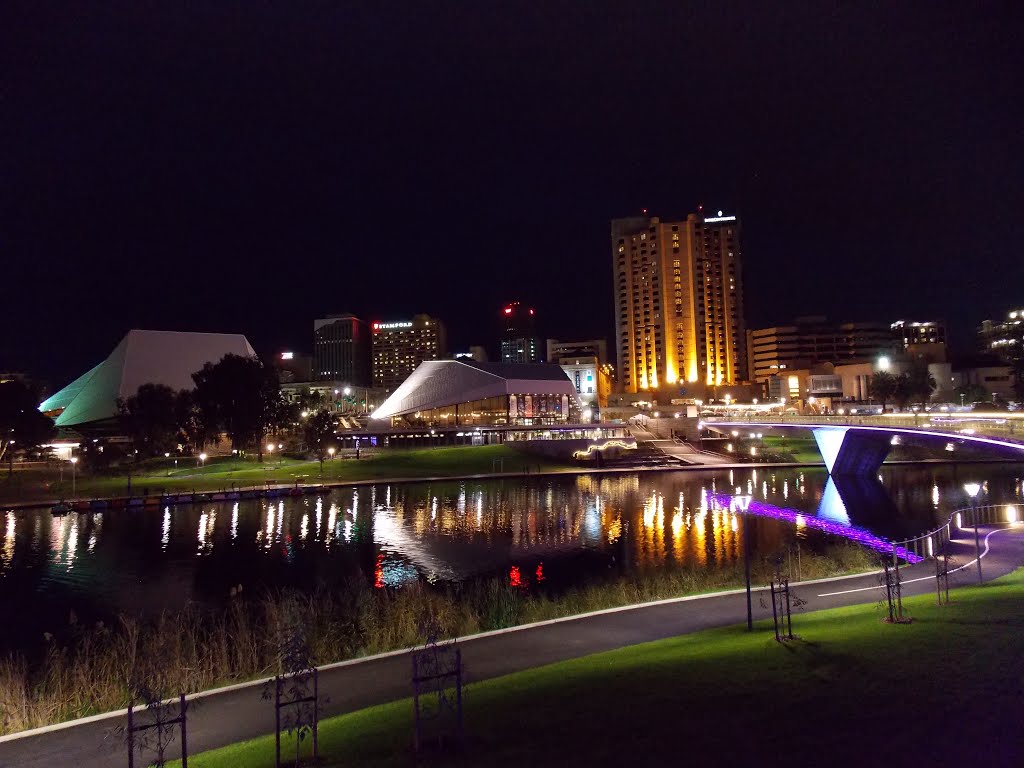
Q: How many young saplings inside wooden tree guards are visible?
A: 6